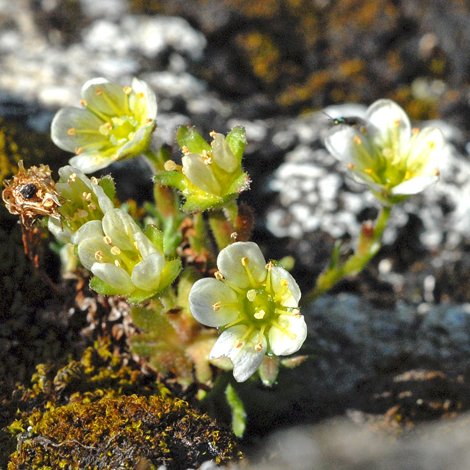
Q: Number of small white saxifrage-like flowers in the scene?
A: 6